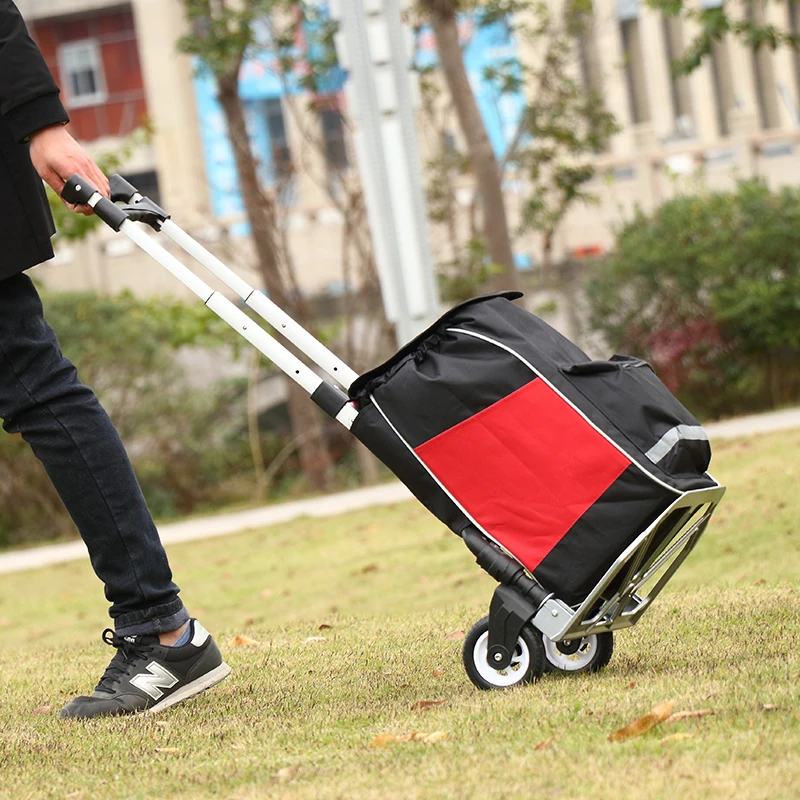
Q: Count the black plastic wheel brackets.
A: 2